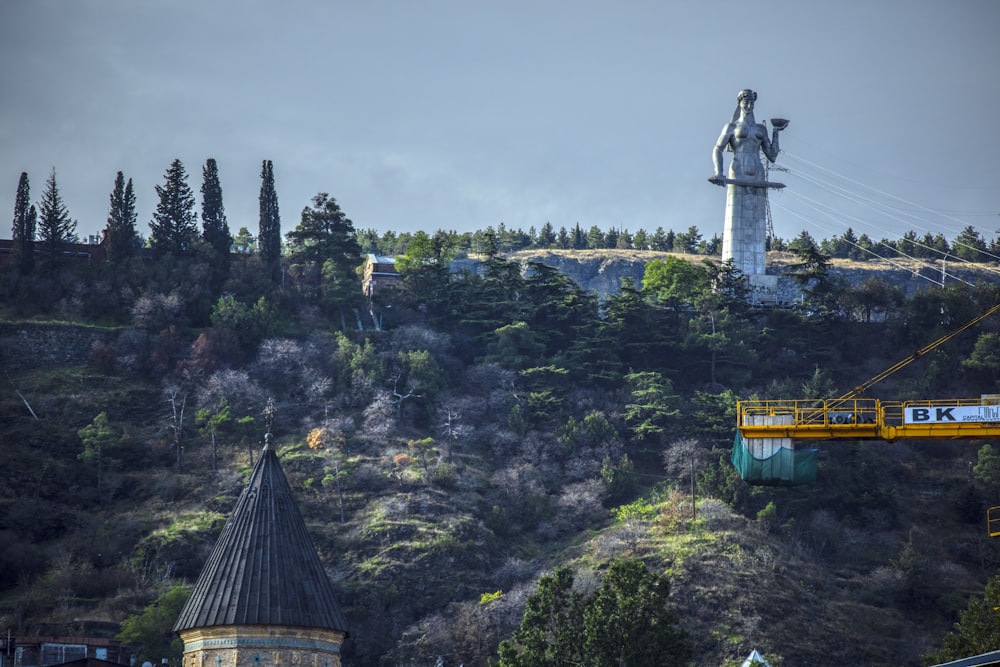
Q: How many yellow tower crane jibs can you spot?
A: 1